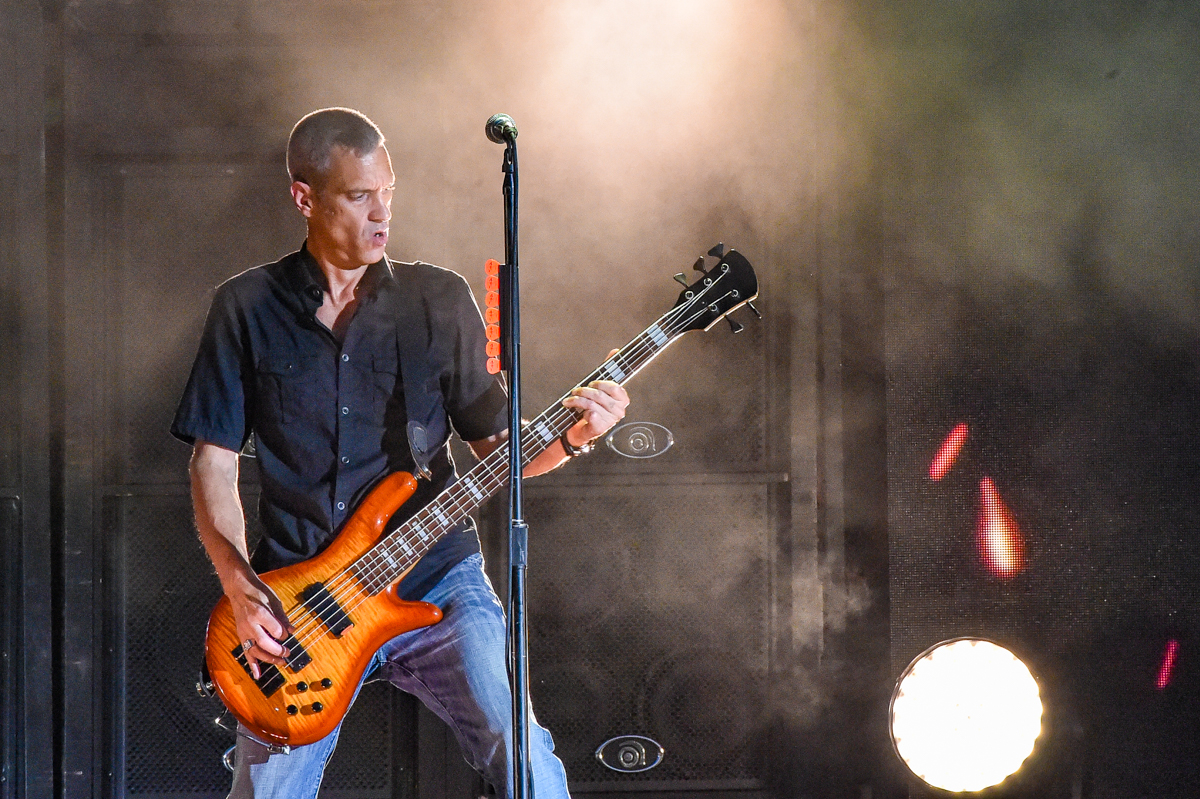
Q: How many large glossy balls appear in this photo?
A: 0